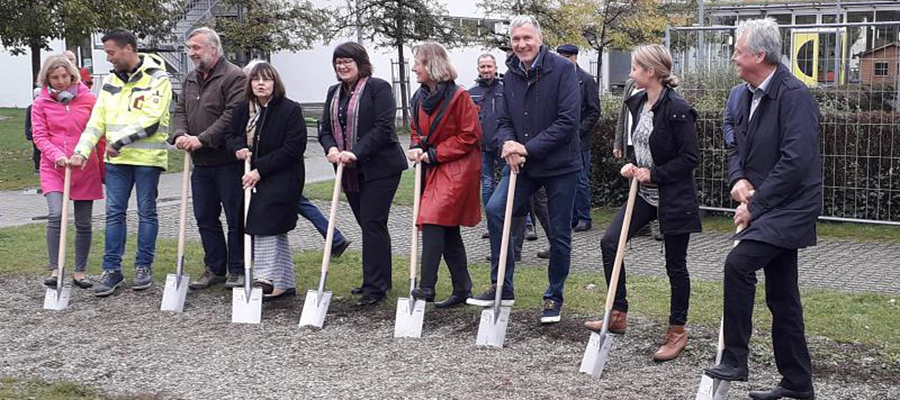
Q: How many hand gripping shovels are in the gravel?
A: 8